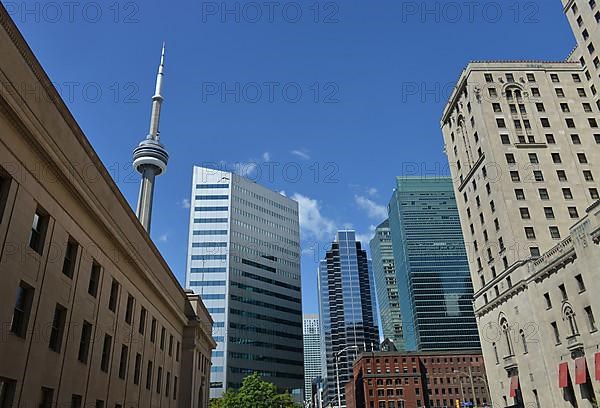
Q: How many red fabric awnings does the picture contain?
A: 4